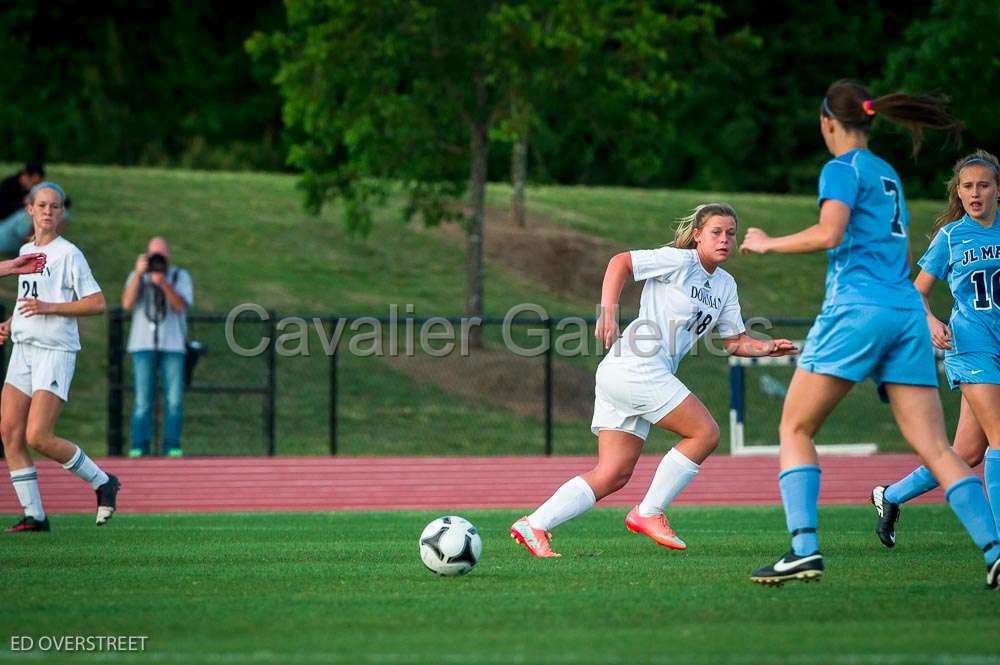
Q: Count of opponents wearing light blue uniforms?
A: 2